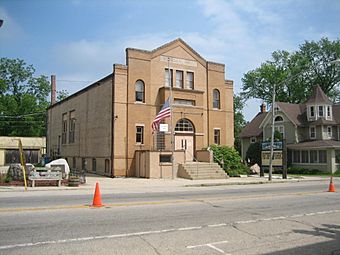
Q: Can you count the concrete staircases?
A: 1